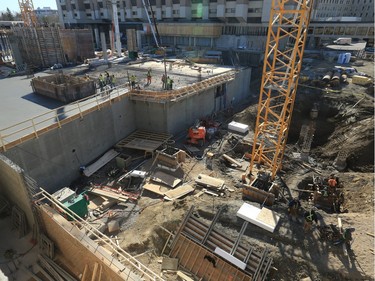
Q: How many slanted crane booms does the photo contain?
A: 1